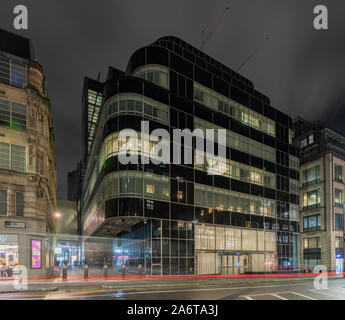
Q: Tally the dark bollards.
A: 5